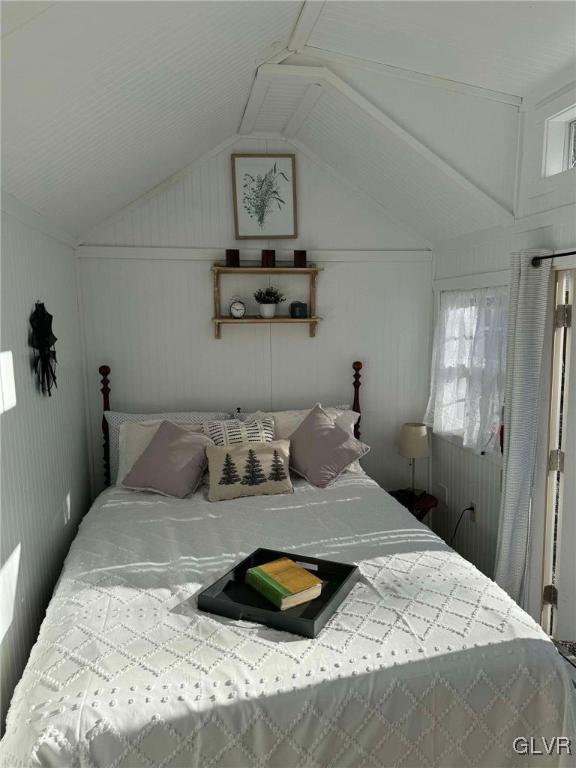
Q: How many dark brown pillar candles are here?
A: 3